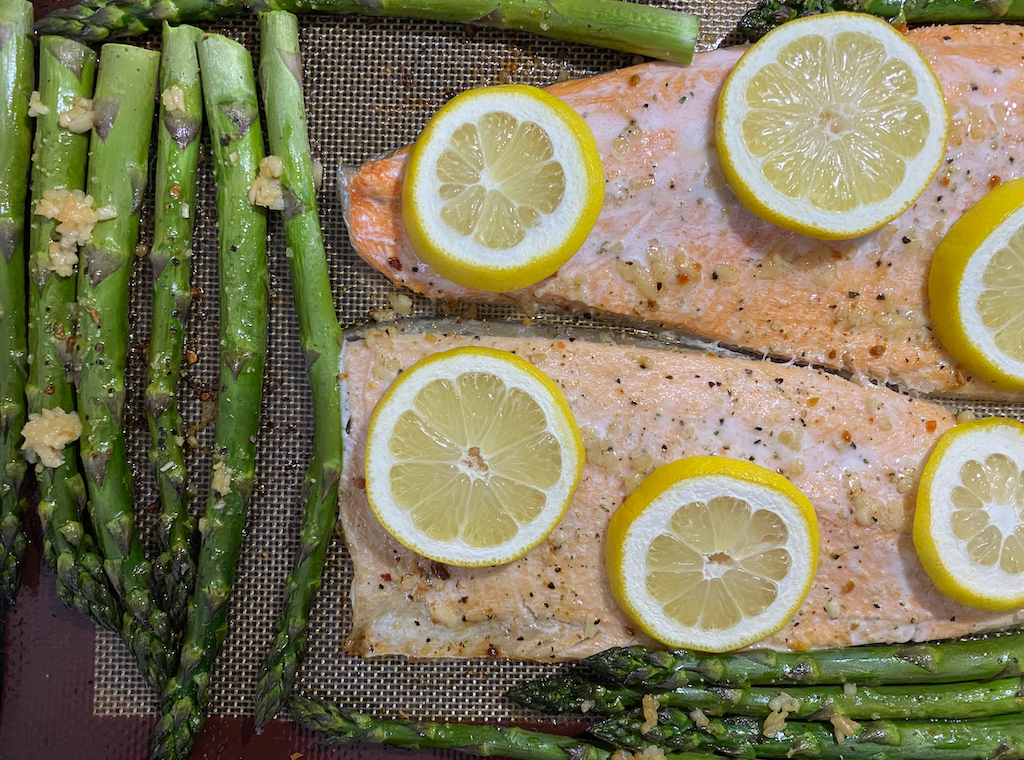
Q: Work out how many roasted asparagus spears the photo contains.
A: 12